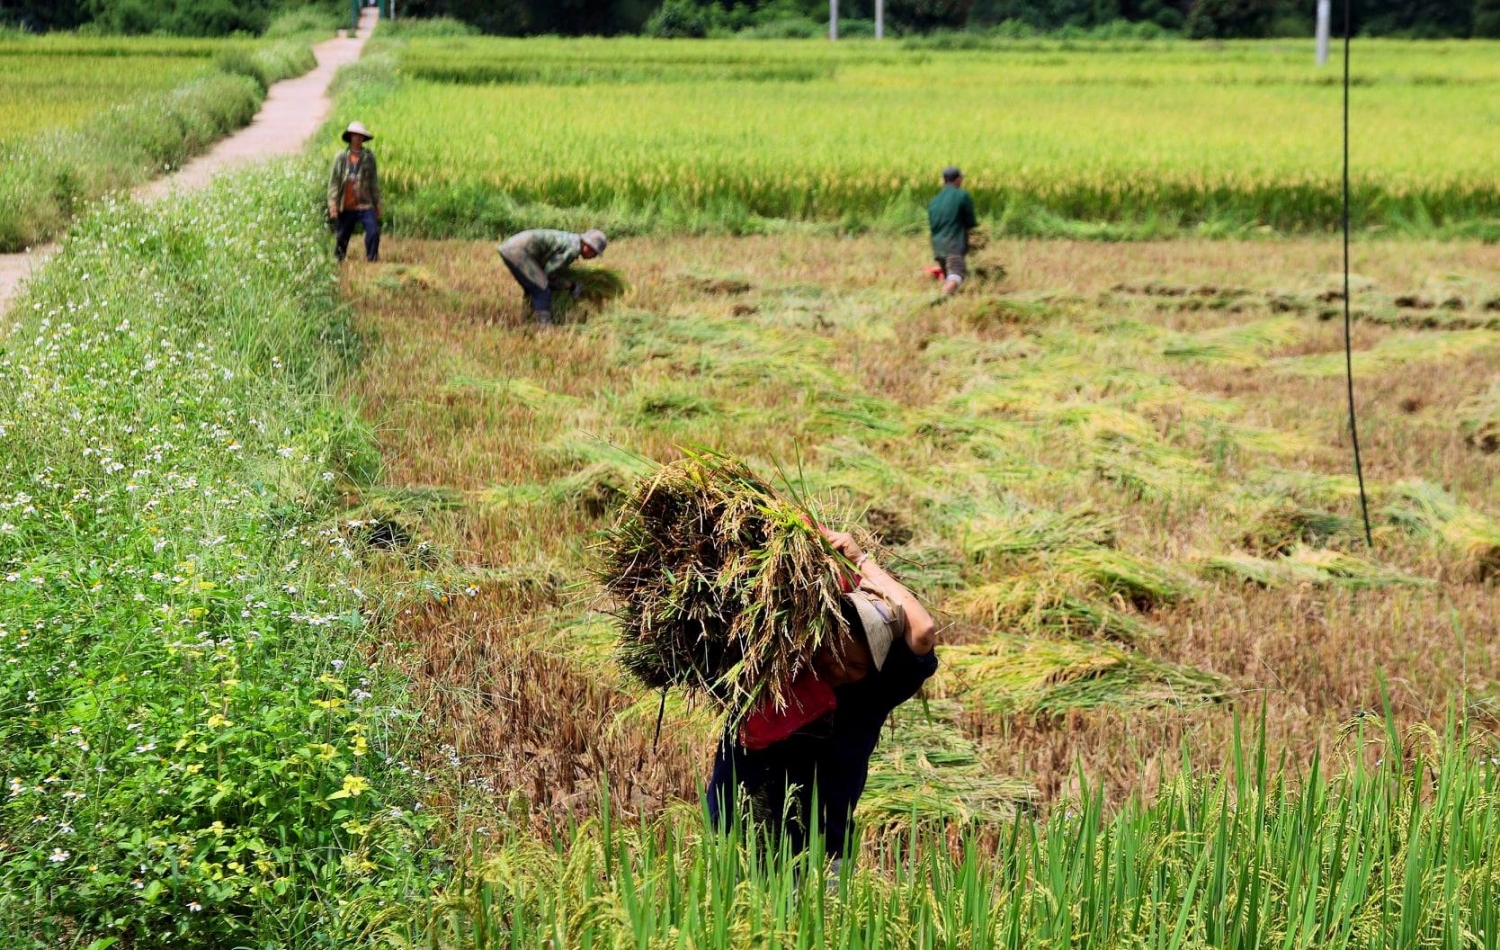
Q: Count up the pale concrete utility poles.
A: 3